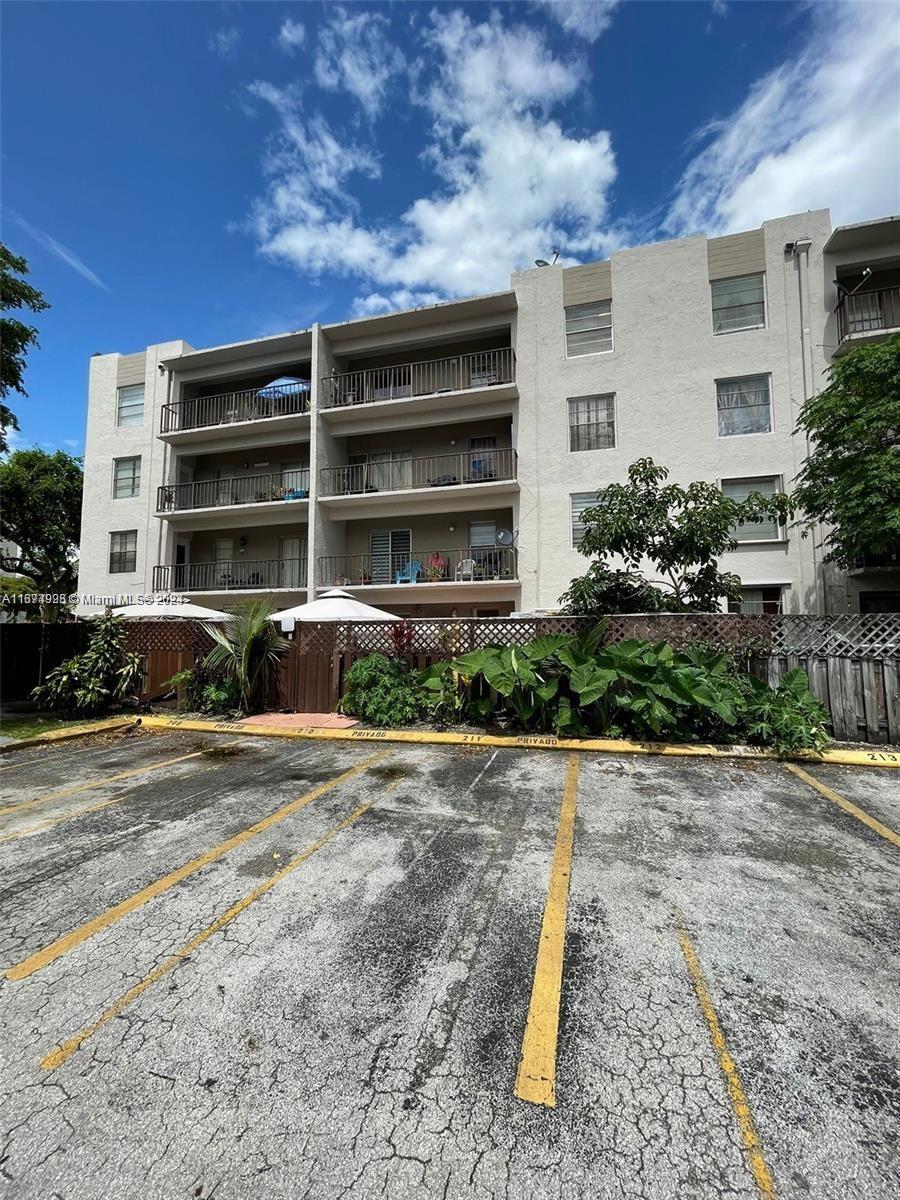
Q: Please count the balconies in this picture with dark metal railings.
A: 7